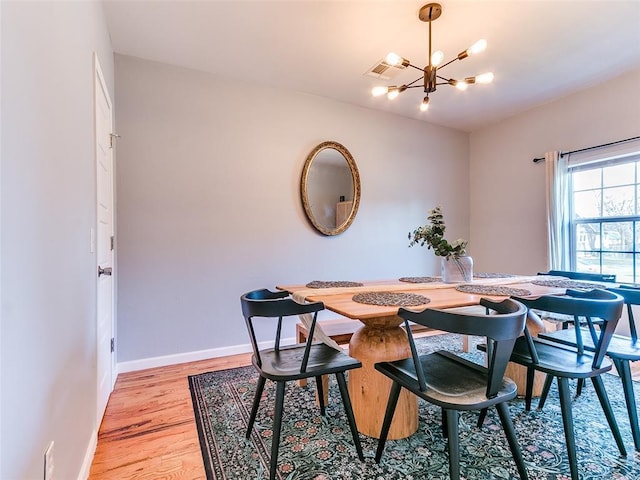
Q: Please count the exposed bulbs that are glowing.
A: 8